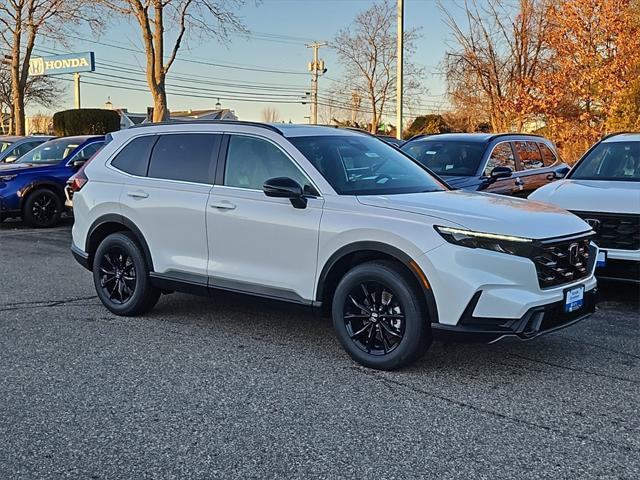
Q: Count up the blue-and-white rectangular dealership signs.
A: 1